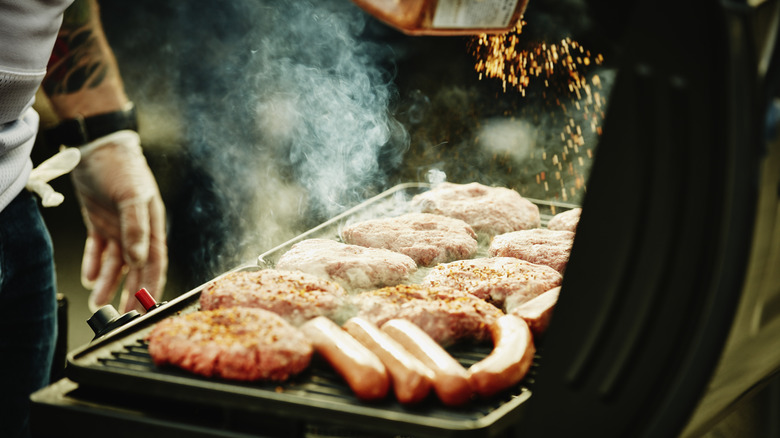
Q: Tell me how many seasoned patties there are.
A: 4